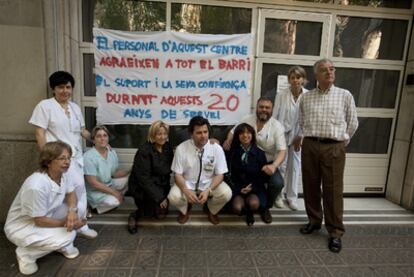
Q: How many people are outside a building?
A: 9